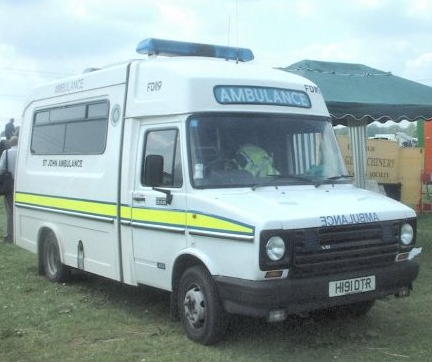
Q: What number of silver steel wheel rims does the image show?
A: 2